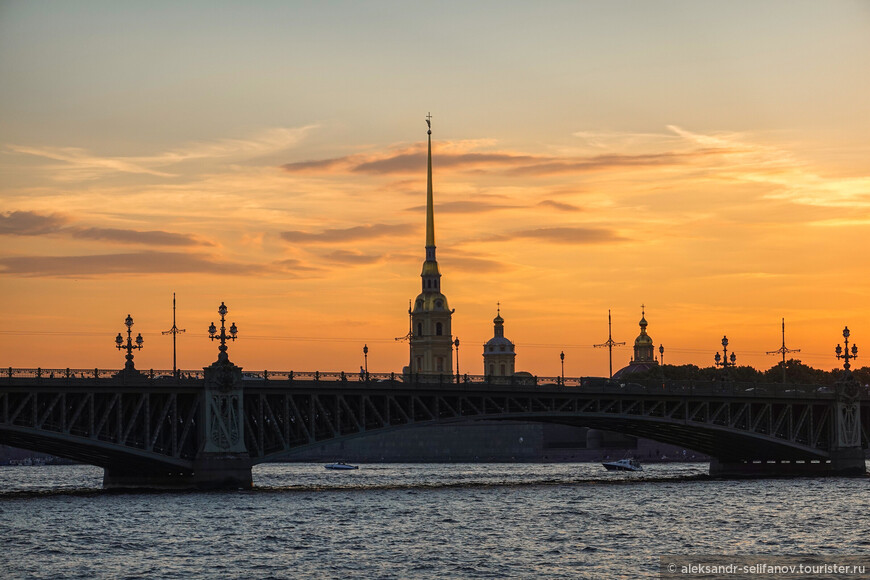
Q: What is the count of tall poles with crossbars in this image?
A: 4